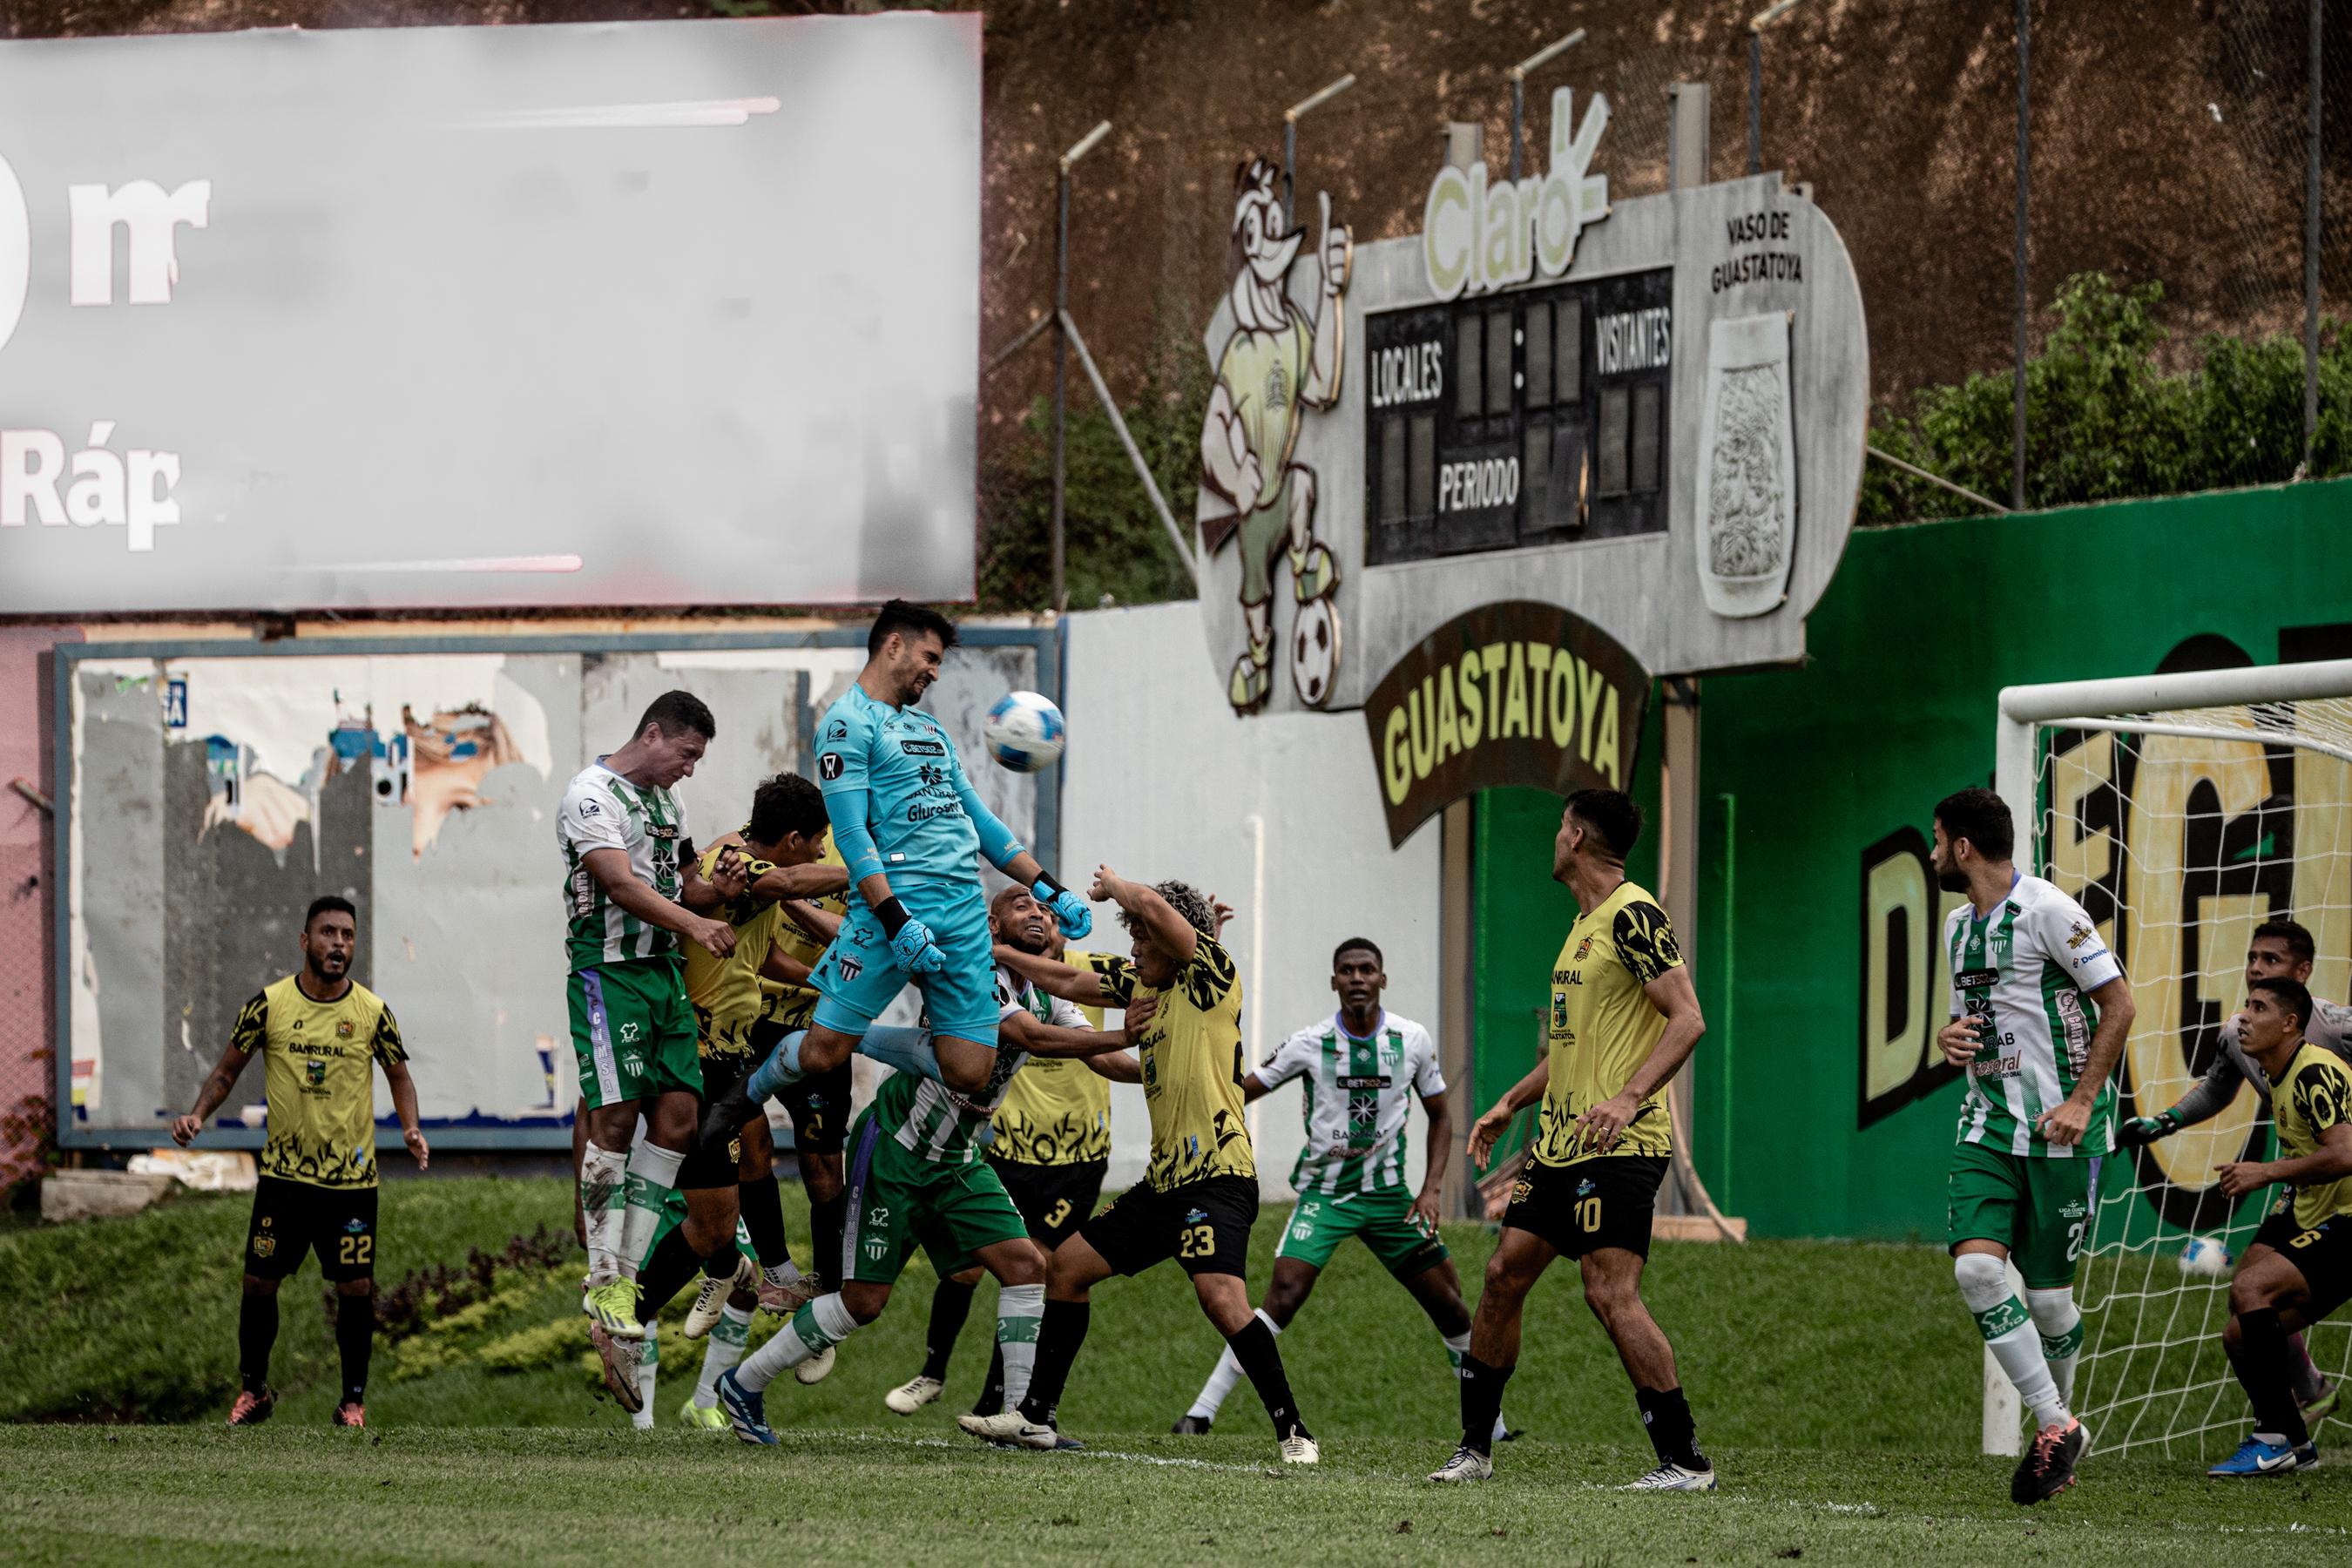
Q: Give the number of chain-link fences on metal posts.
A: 1